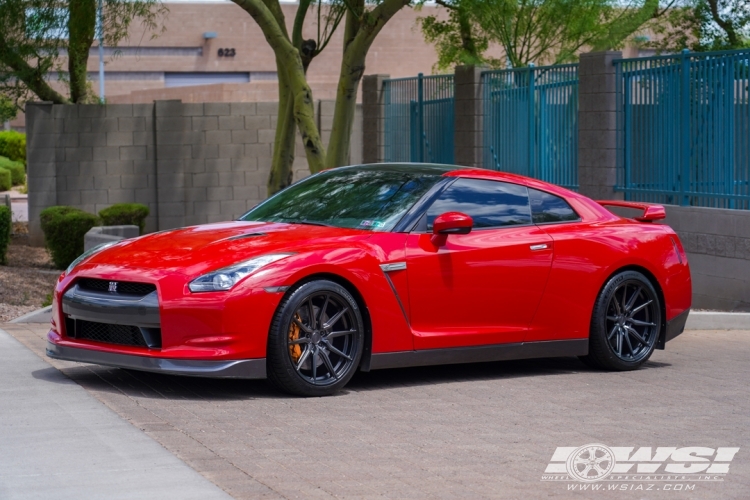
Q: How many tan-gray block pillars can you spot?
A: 3